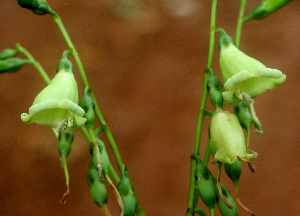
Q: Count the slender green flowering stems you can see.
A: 4